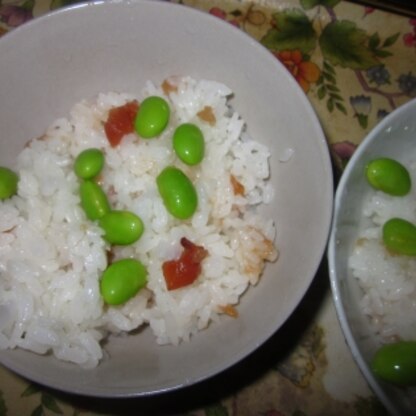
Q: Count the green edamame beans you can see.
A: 11